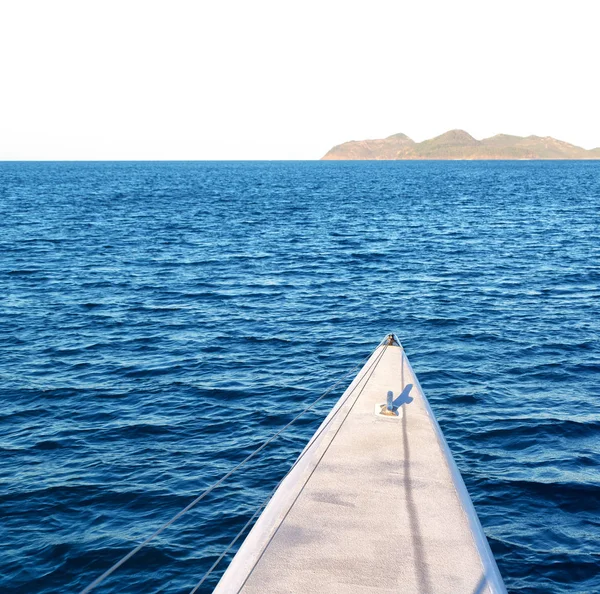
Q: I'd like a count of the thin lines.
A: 3